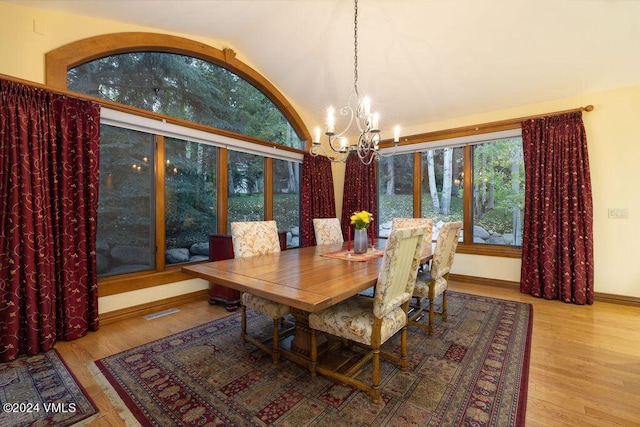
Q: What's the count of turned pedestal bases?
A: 1